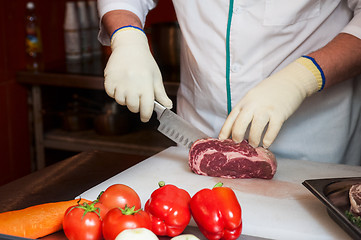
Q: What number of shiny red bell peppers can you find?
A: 2